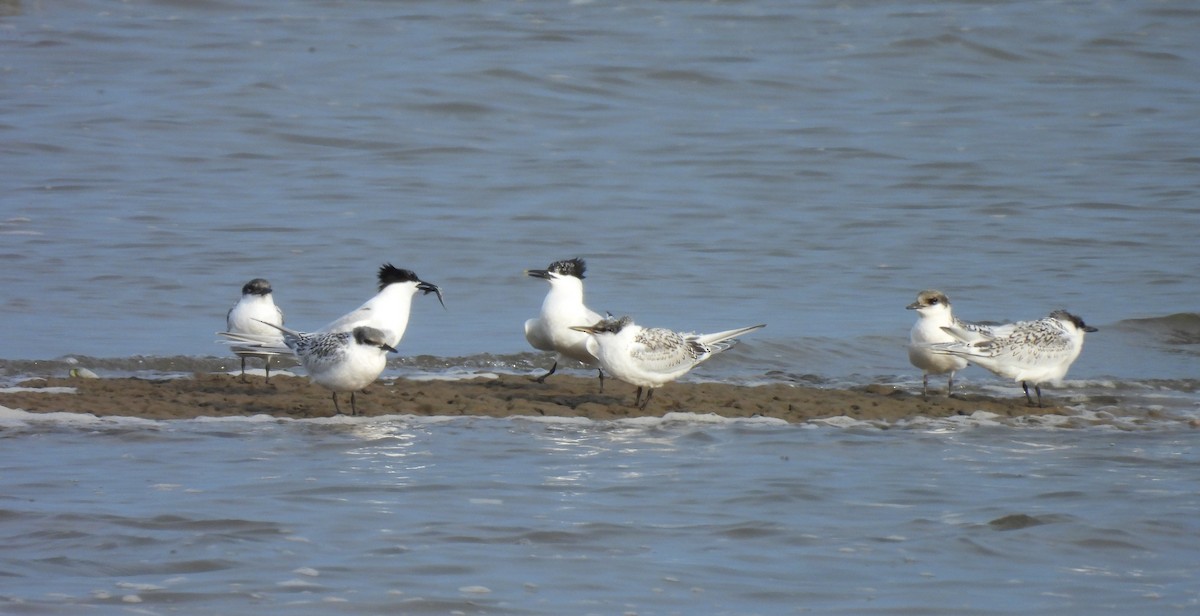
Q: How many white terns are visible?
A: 7